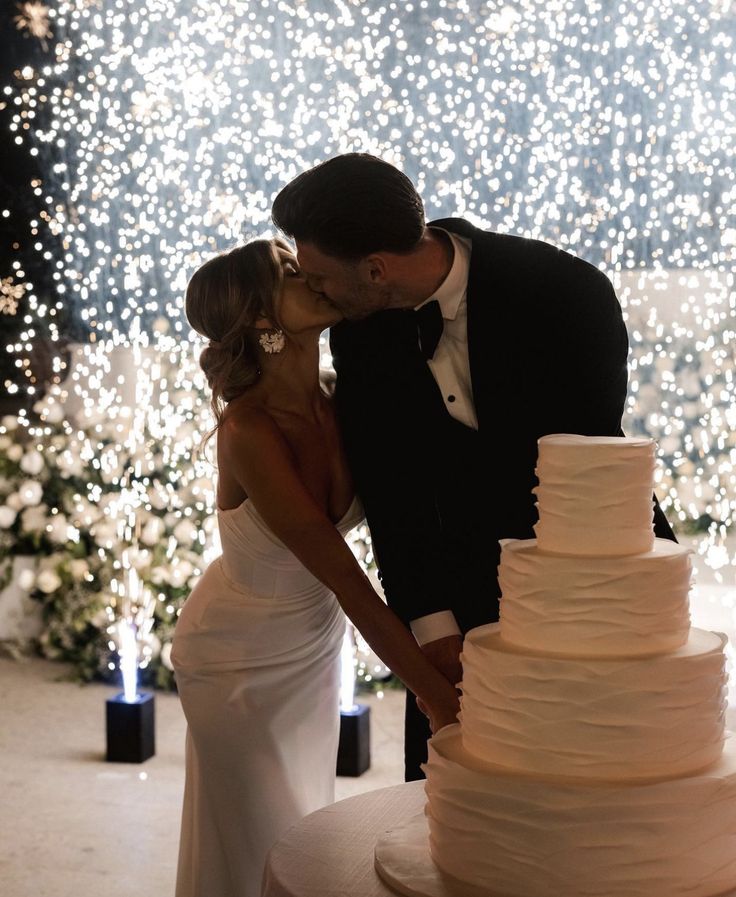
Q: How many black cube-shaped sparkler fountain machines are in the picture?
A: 2